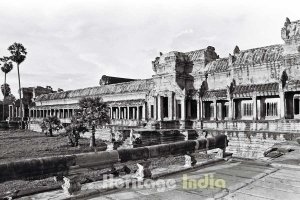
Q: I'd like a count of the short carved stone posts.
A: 4